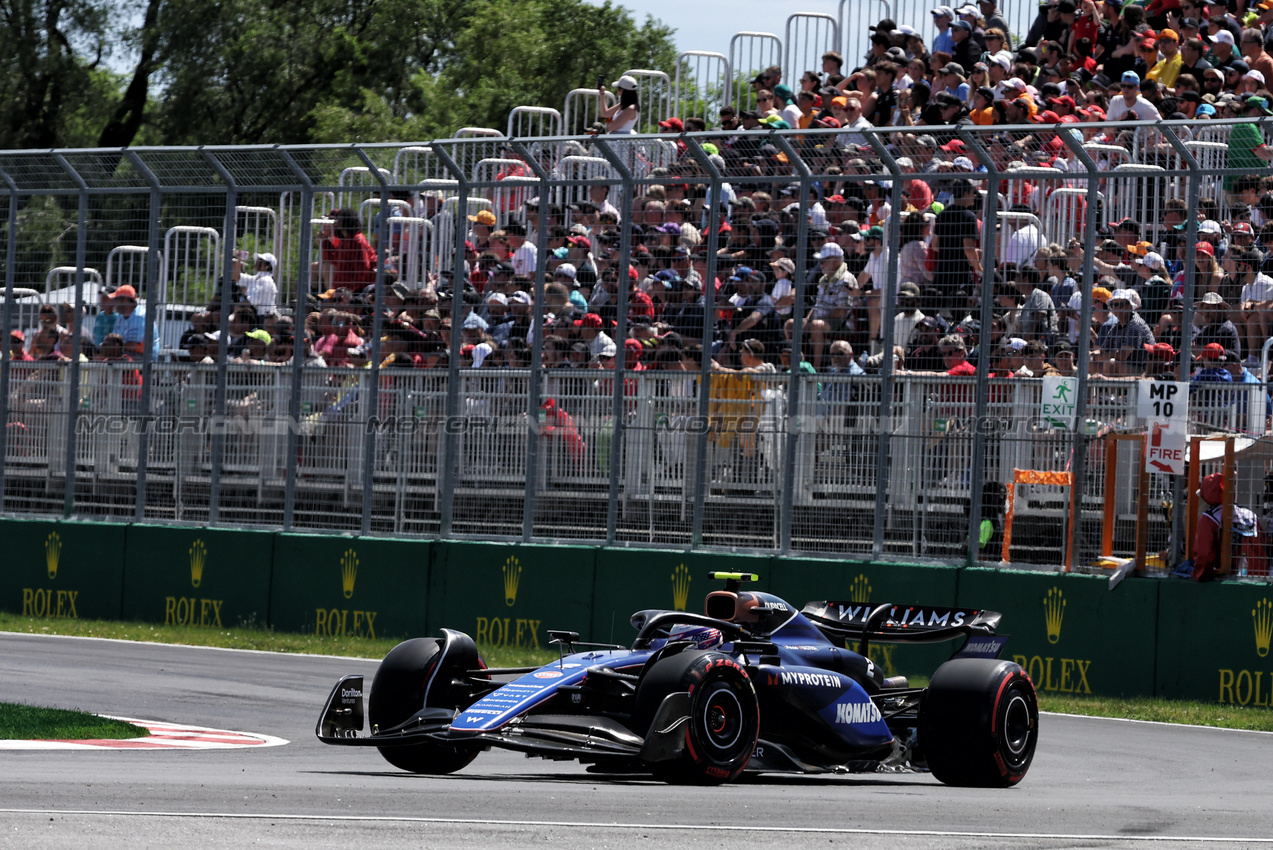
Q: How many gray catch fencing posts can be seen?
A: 15